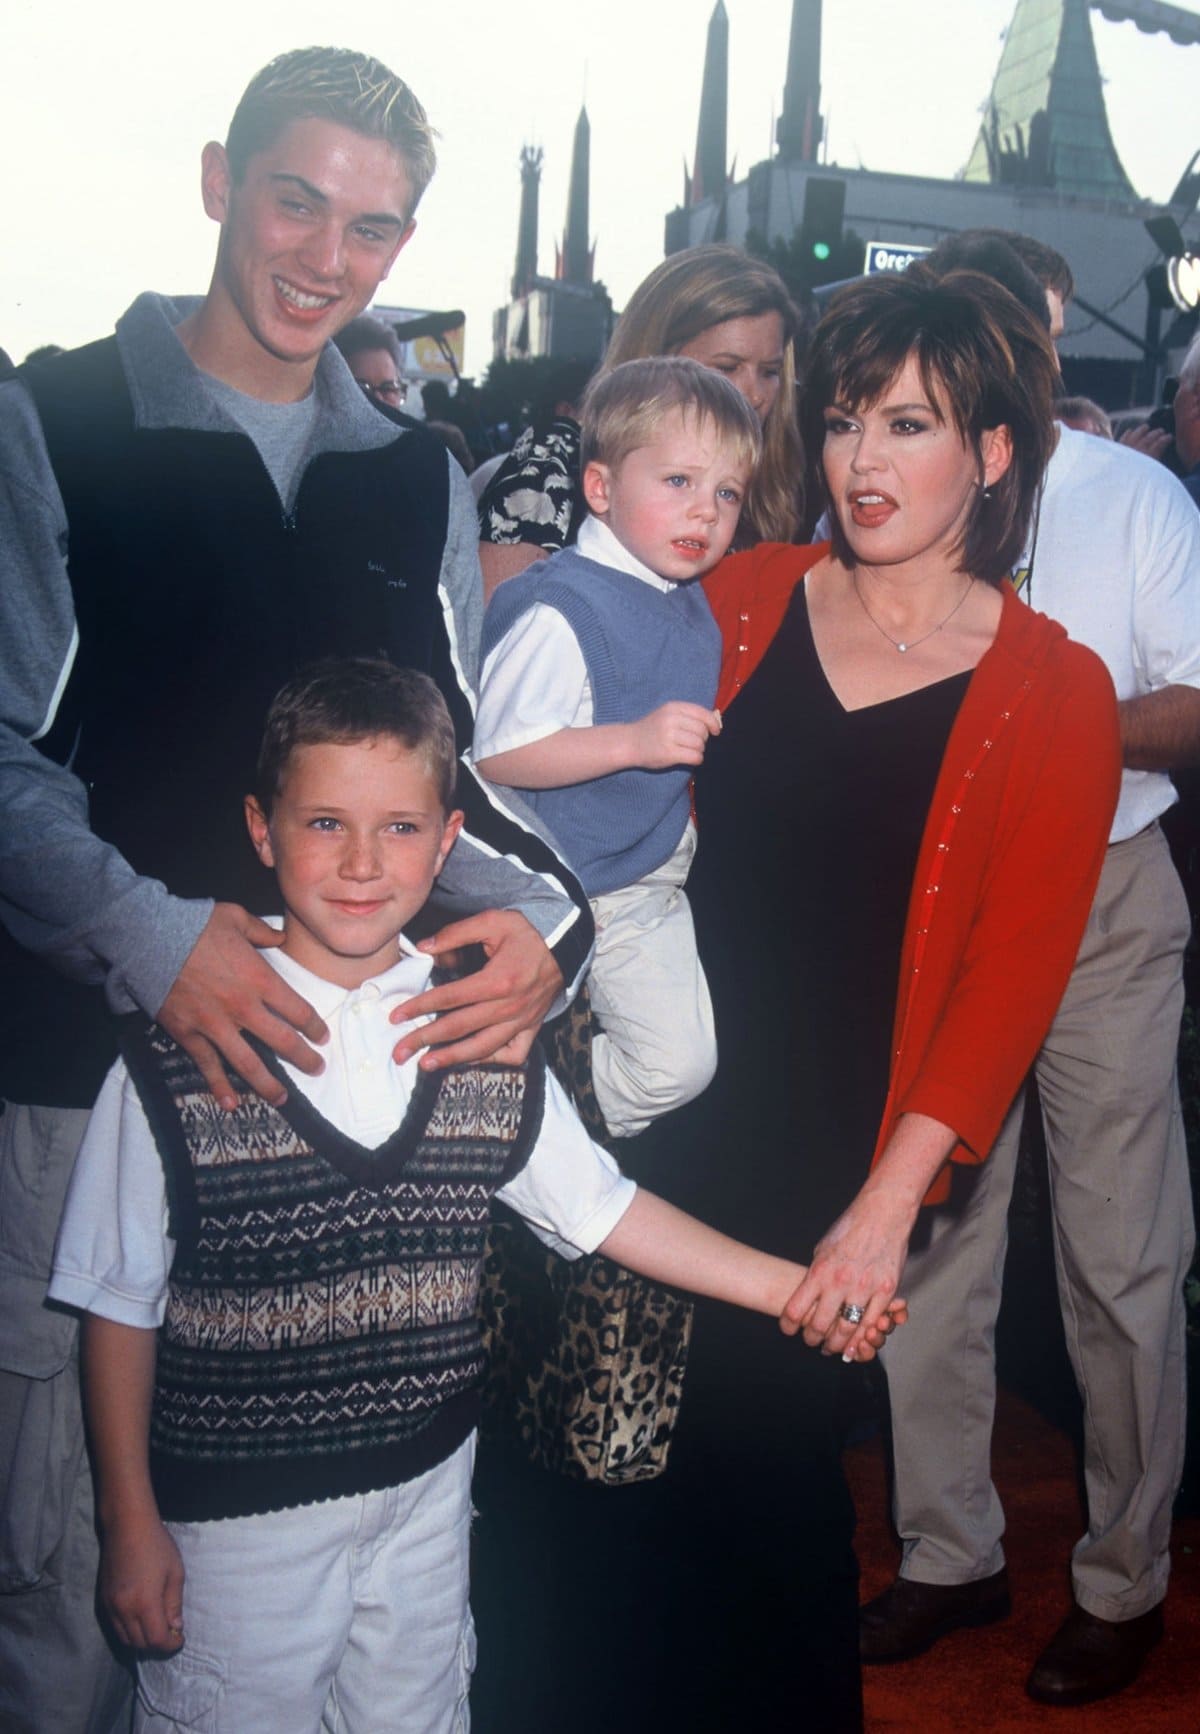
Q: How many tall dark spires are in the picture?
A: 4